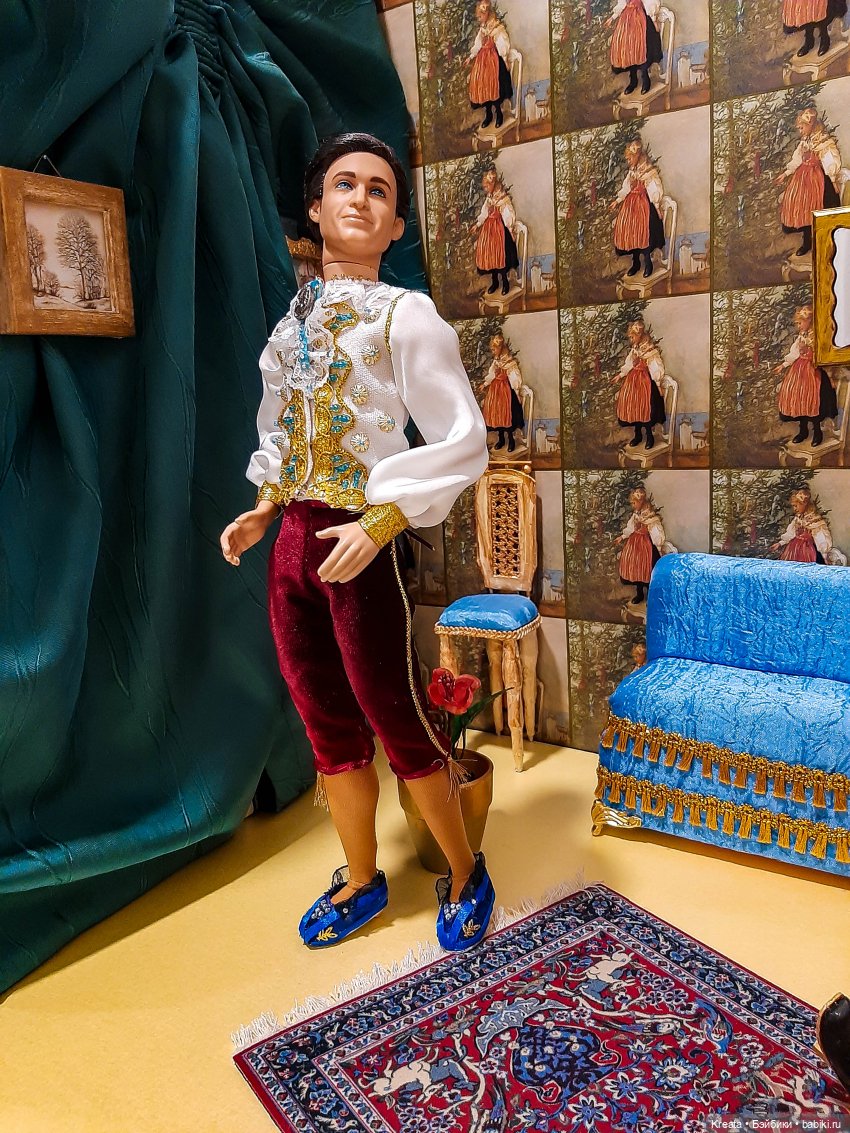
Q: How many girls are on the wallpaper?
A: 12